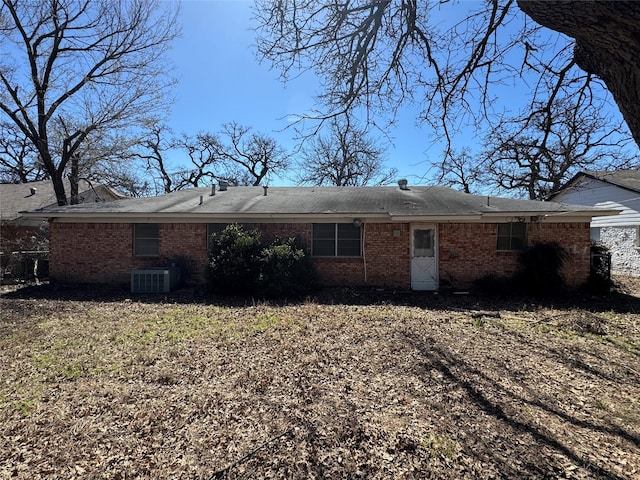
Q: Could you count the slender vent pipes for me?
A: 4